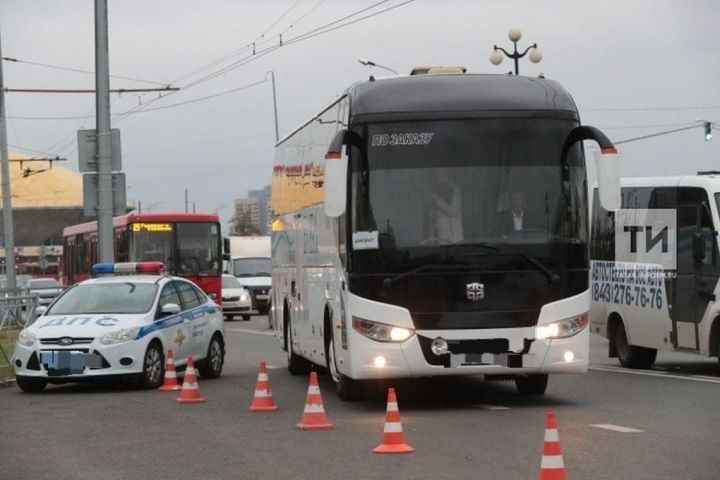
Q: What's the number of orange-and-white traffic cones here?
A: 6